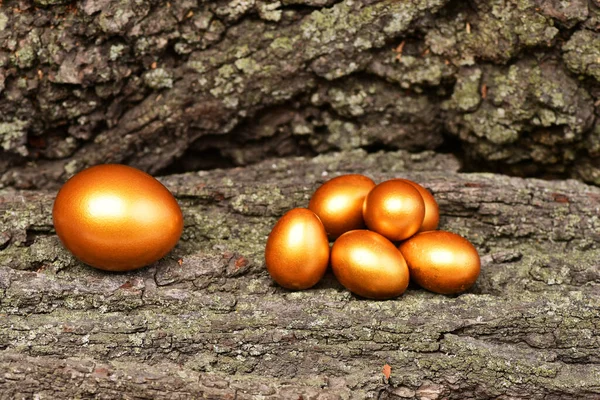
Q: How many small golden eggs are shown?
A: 6